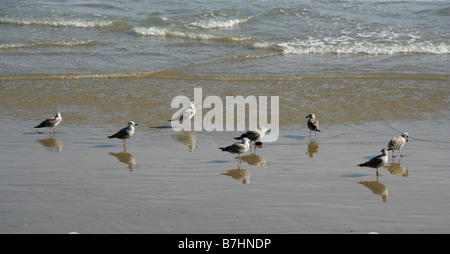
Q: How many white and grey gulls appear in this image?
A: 8